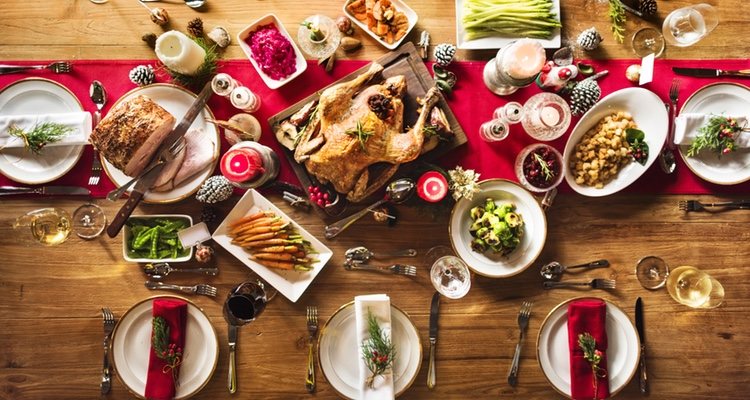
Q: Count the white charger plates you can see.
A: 5